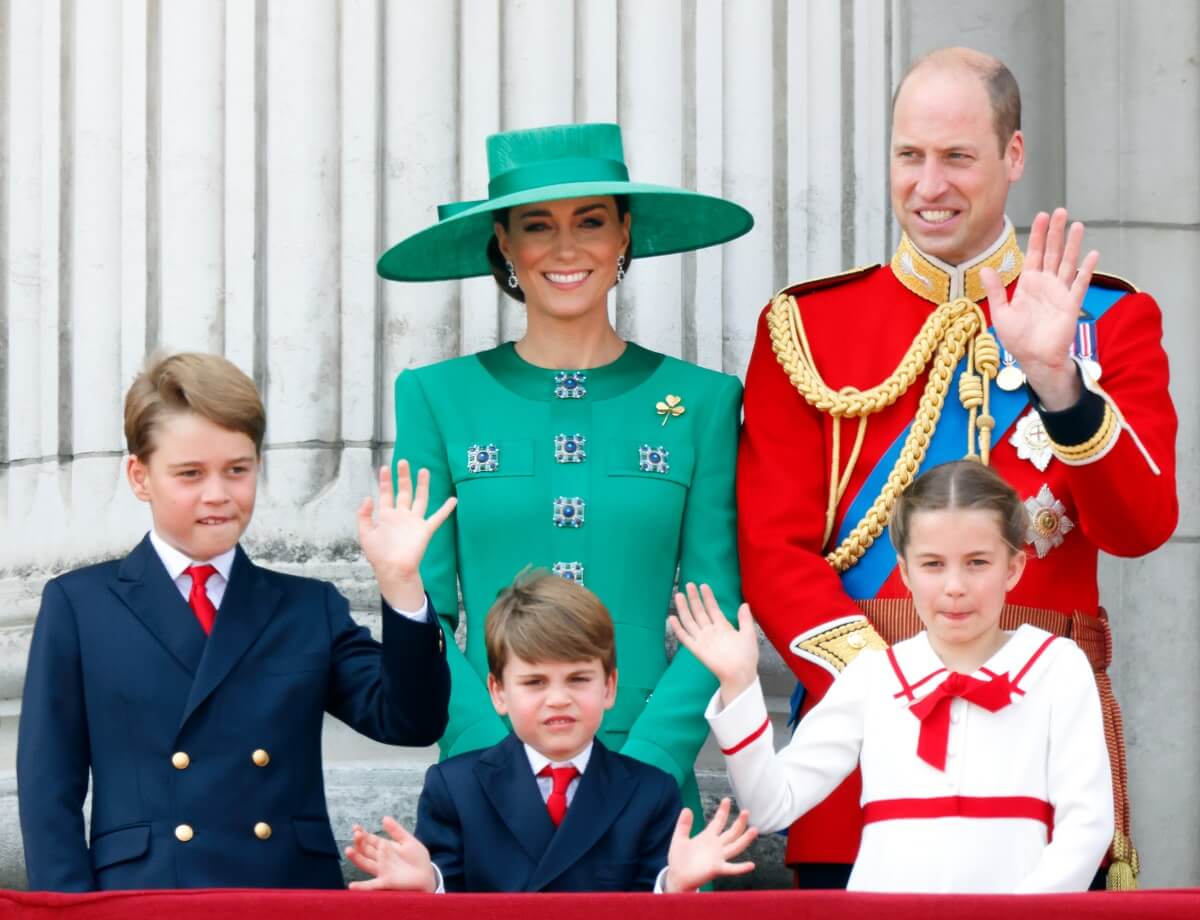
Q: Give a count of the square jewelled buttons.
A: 6